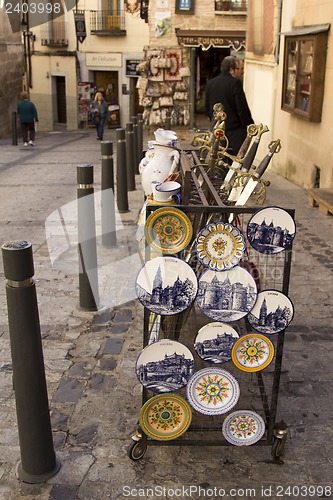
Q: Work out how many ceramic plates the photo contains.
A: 12